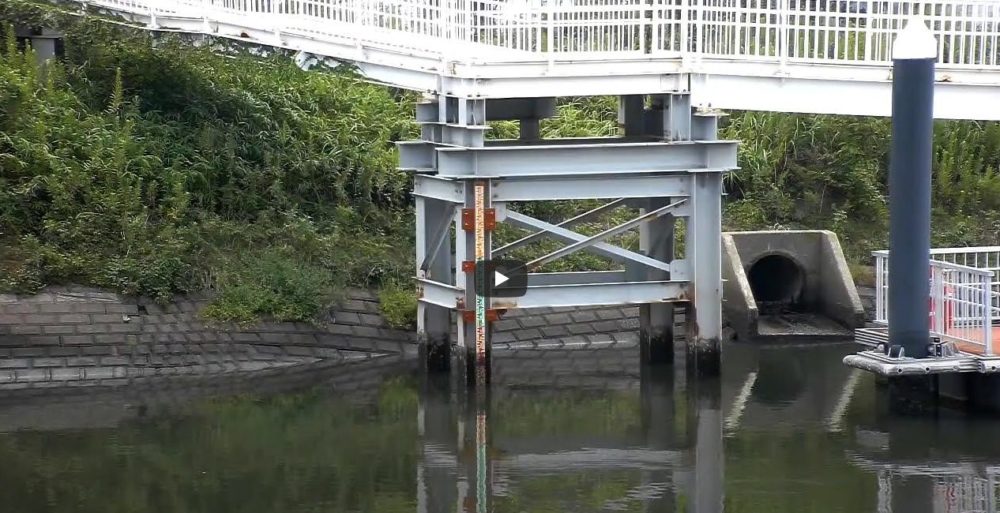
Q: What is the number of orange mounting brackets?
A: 3